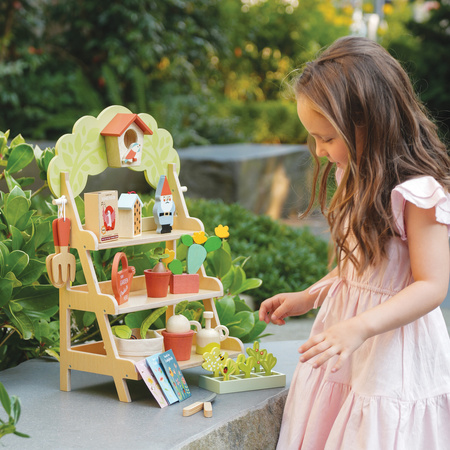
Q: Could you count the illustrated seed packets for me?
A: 3